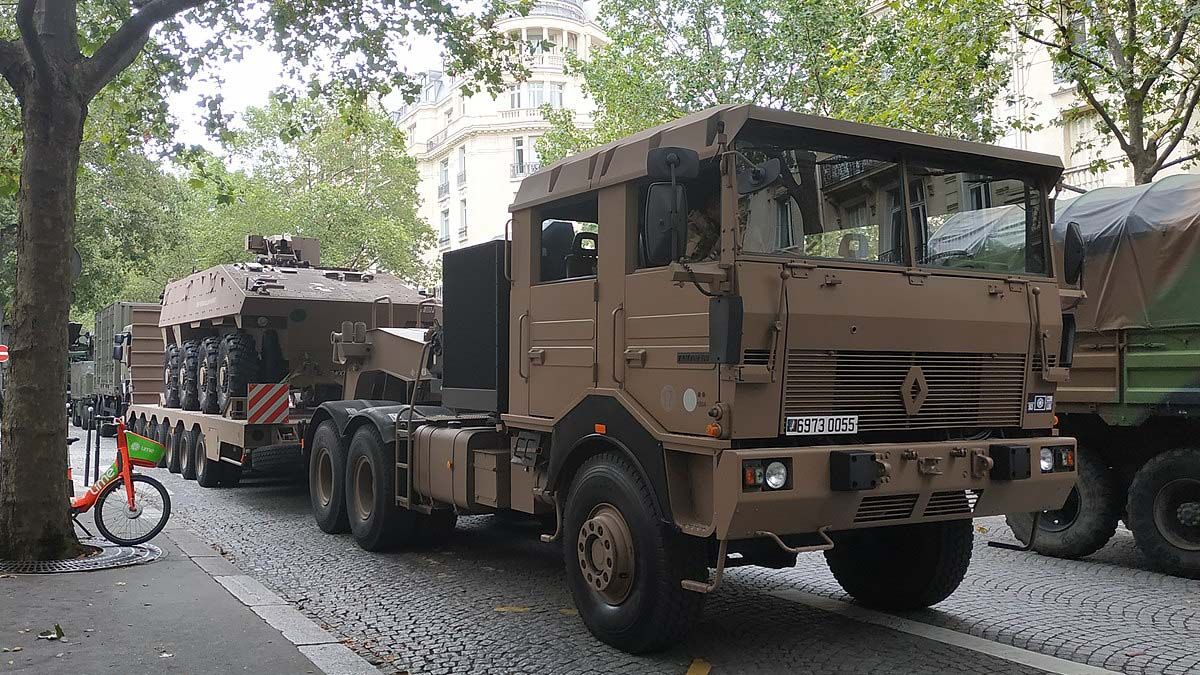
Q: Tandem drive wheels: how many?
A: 2